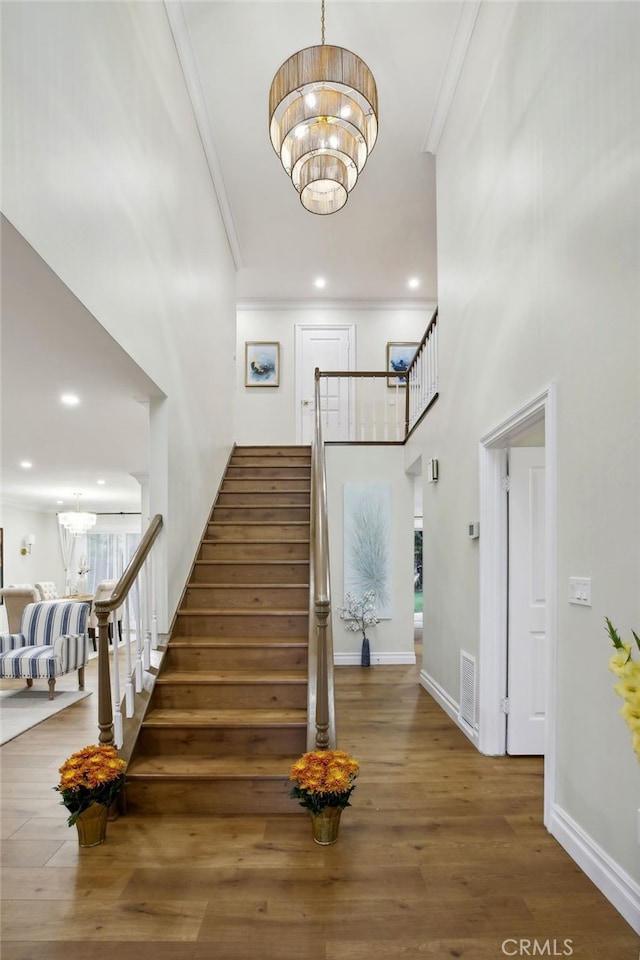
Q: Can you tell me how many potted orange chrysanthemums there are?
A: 2